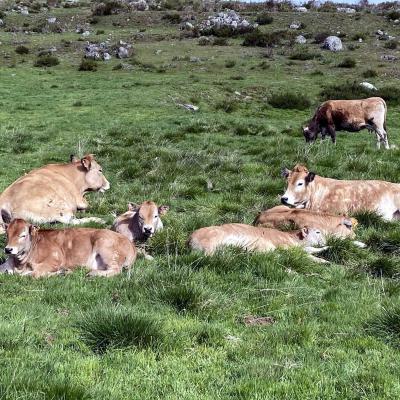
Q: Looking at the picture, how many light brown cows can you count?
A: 6